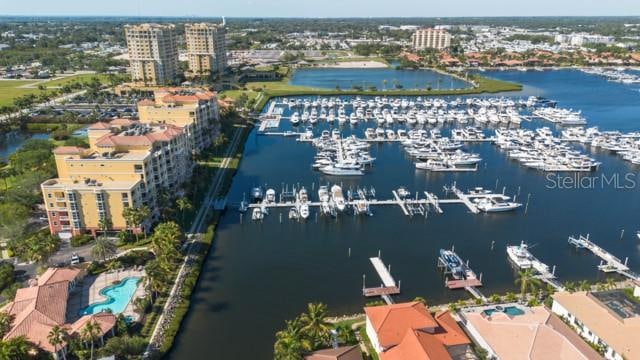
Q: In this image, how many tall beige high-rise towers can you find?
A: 2